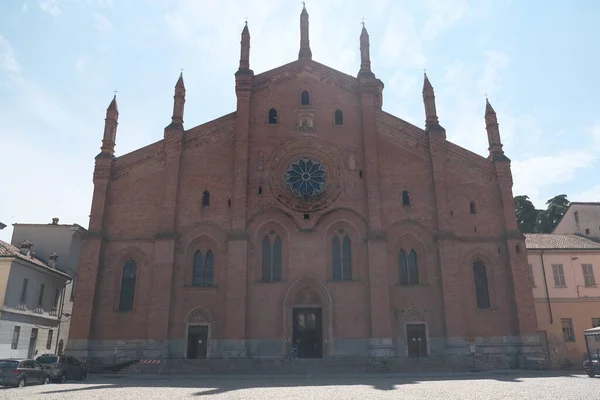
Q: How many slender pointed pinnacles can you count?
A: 7